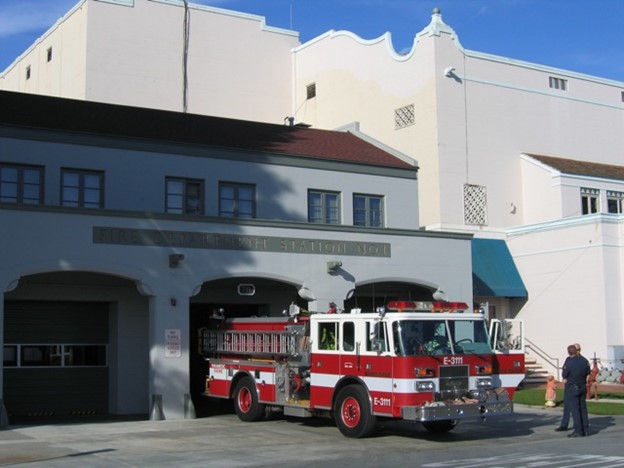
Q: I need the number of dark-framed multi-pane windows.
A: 6